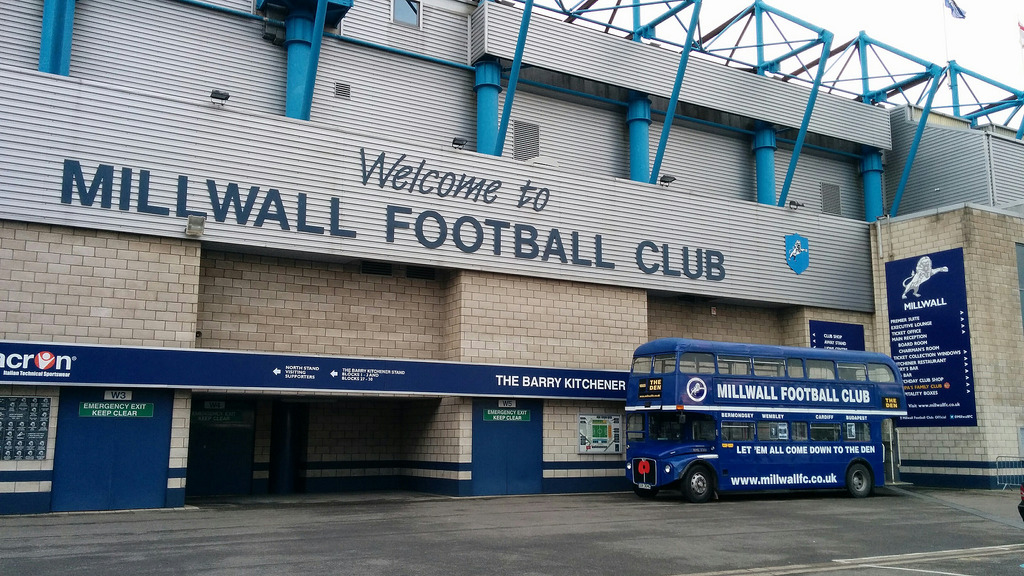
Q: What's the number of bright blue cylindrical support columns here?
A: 6